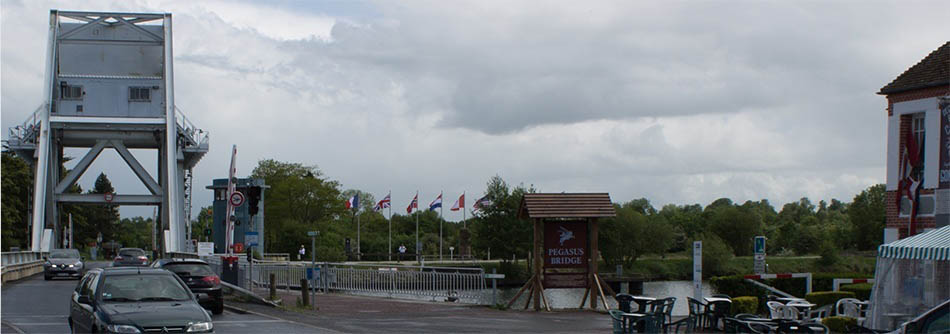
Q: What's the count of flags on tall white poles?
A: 6